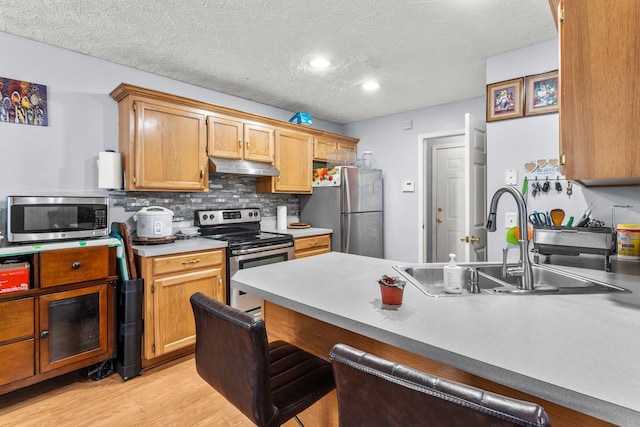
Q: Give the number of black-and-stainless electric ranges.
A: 1